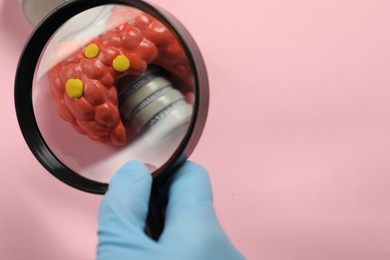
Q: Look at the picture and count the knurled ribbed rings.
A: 3